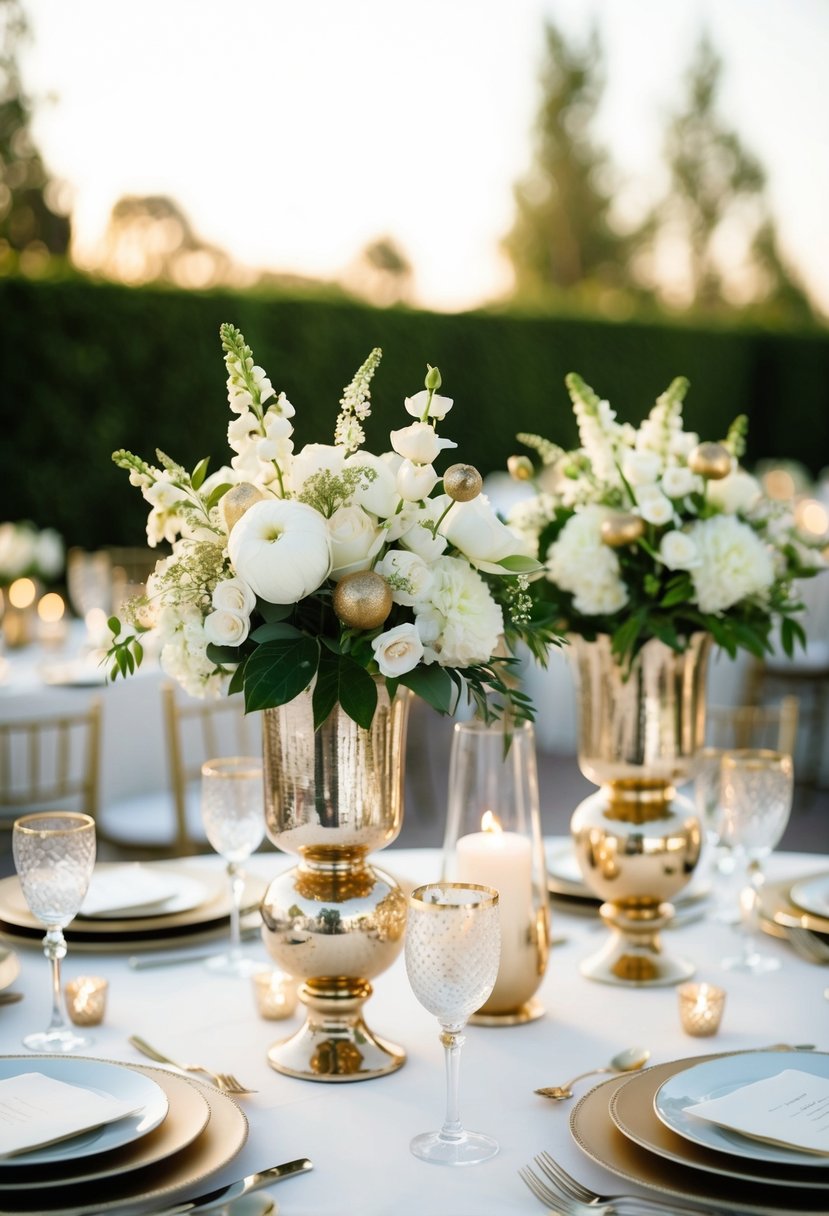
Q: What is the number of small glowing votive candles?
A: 3